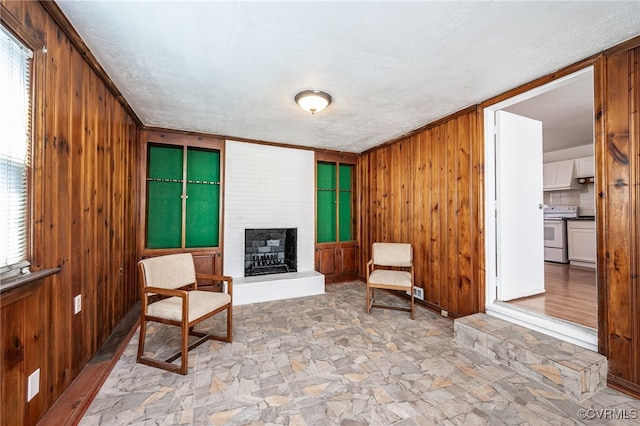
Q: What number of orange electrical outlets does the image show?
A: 0